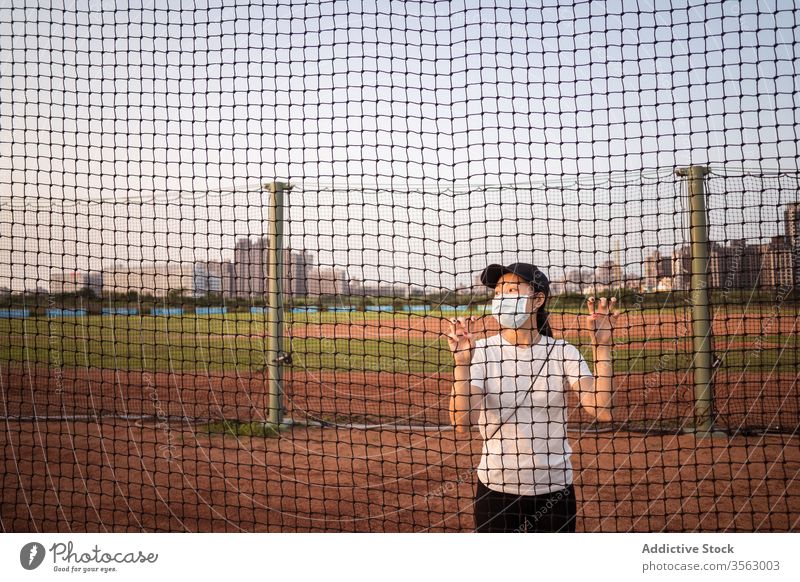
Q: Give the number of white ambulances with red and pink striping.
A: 0